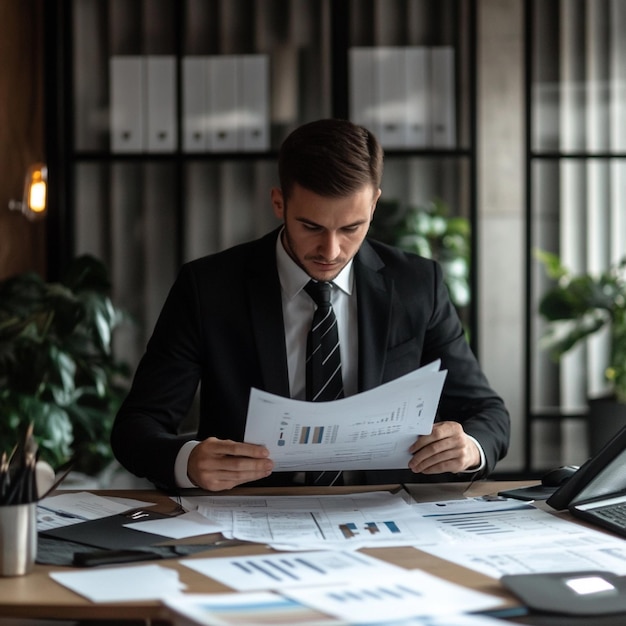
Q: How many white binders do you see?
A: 9